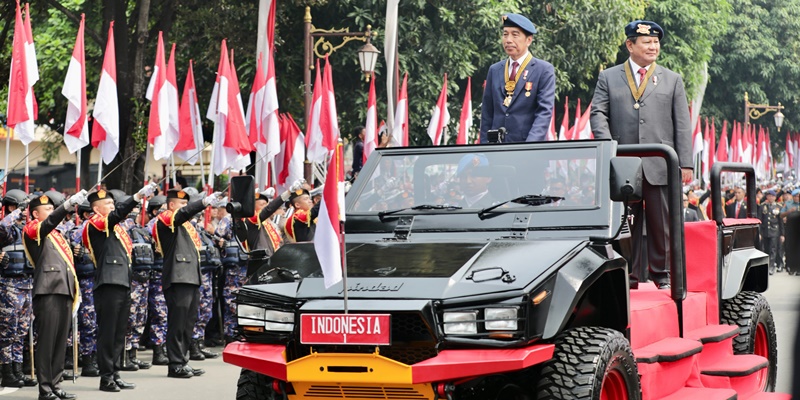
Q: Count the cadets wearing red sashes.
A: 5